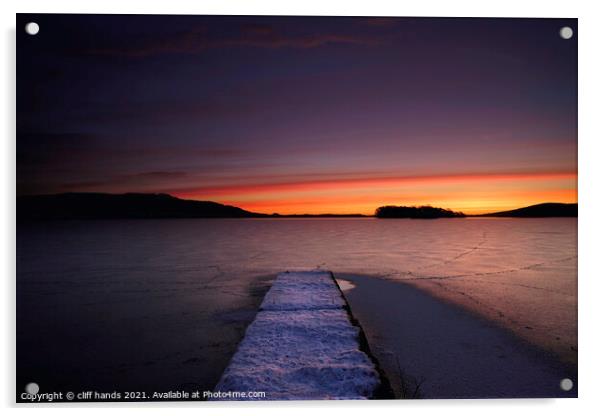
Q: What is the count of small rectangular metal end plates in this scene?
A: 0